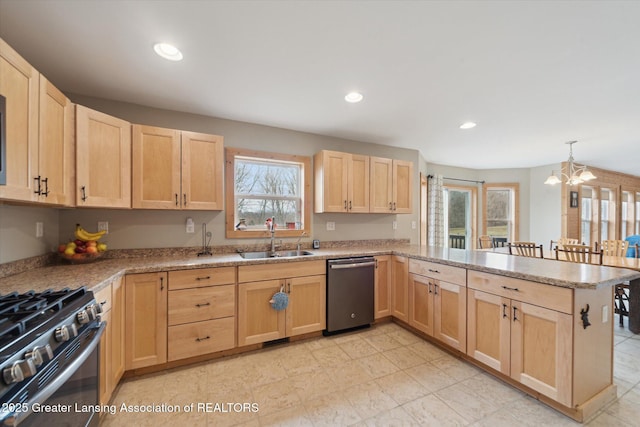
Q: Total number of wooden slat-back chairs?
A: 5